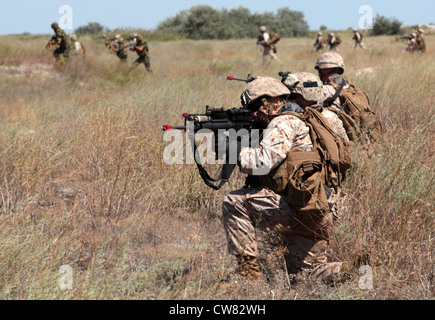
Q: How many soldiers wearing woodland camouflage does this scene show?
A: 3